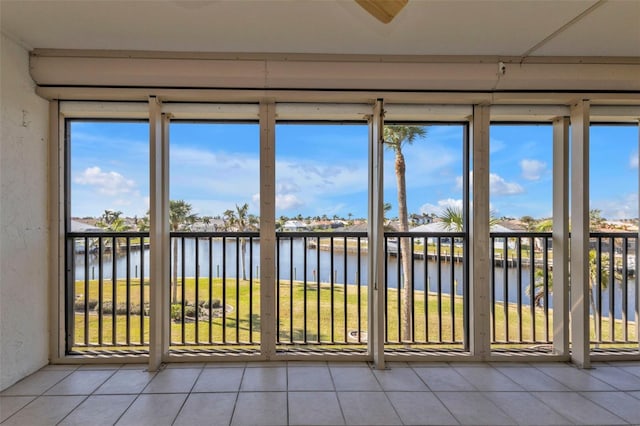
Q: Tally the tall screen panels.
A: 6